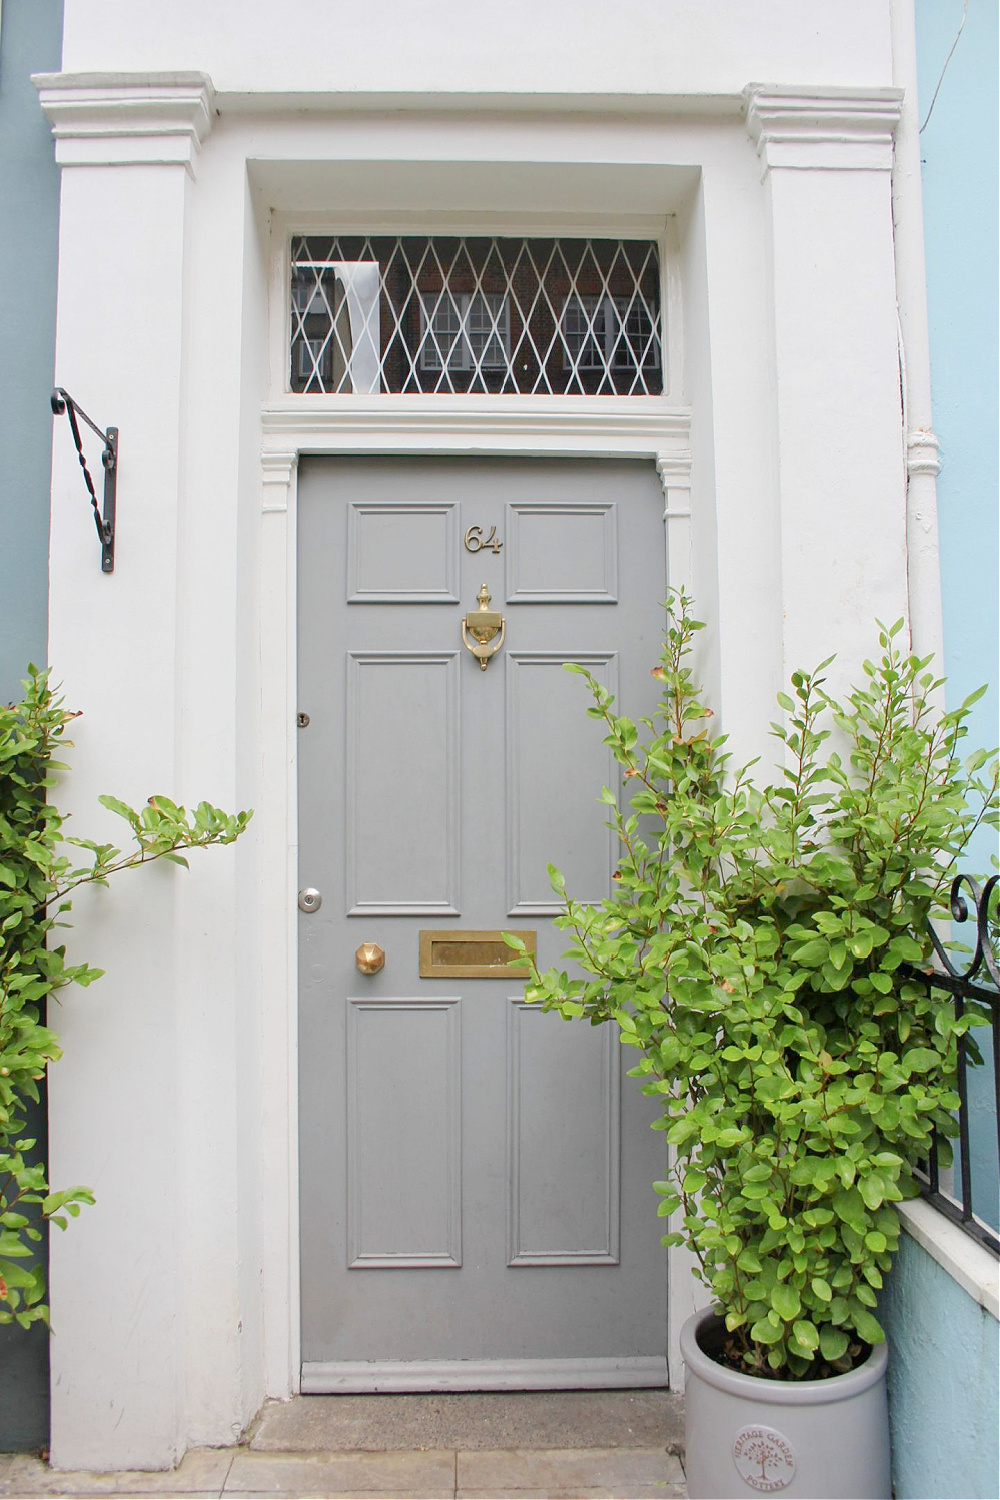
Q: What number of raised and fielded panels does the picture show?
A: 6